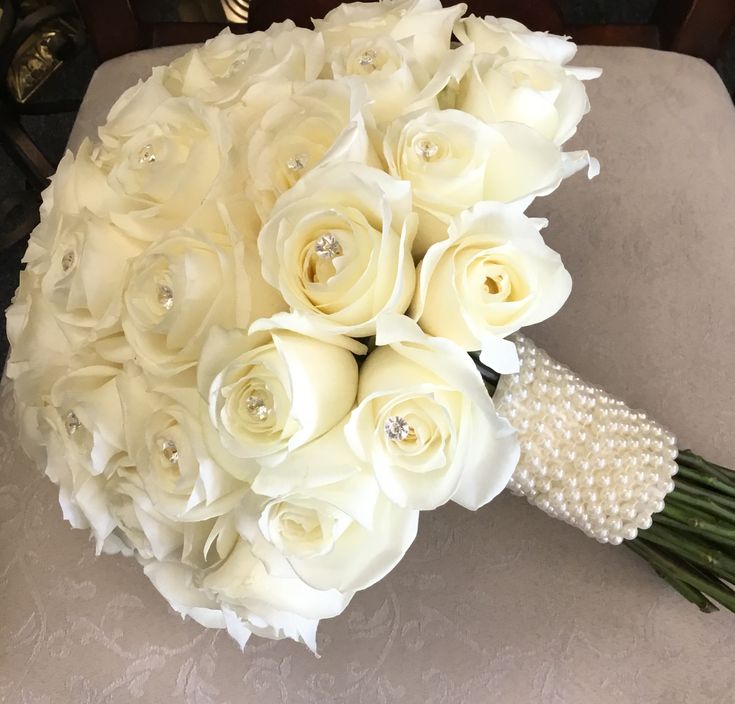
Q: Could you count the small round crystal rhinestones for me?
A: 12